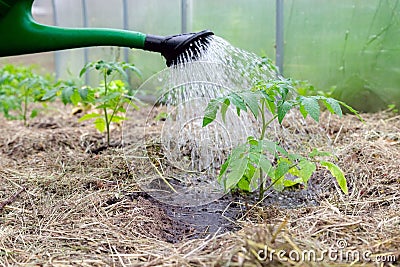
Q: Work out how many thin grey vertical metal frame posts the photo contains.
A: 5